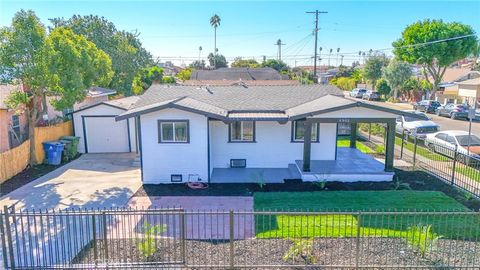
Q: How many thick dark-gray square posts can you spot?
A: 3